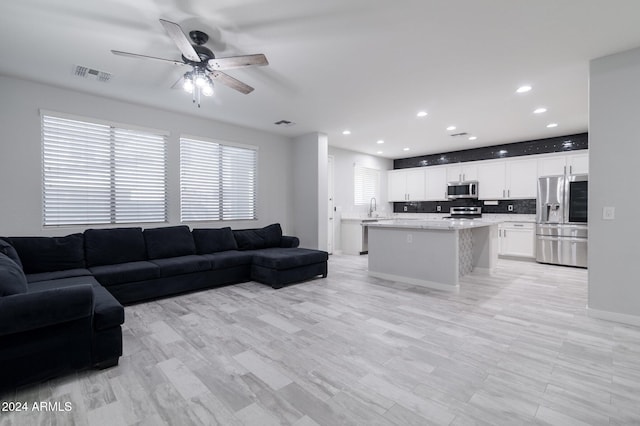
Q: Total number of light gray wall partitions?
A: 2